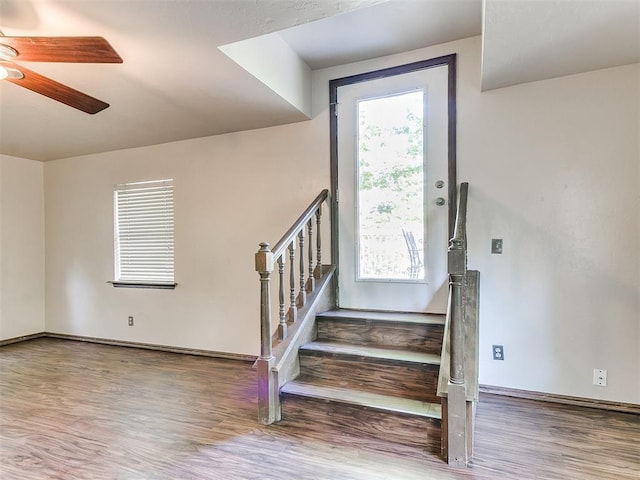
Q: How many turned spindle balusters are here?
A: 5